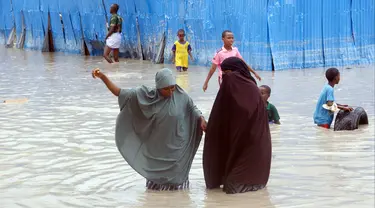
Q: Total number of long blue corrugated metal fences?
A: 1